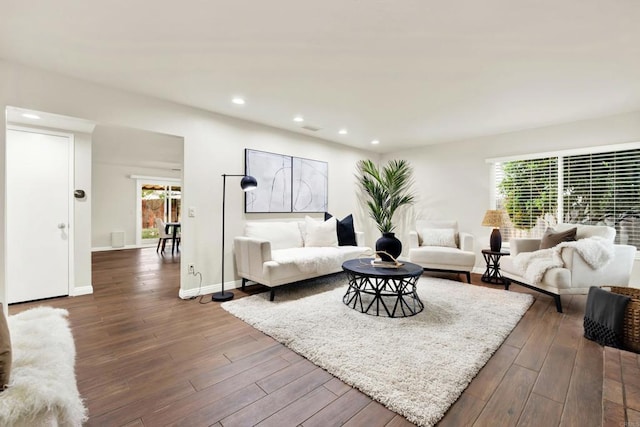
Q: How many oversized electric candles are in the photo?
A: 0